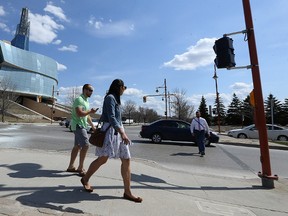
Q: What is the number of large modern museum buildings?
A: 1